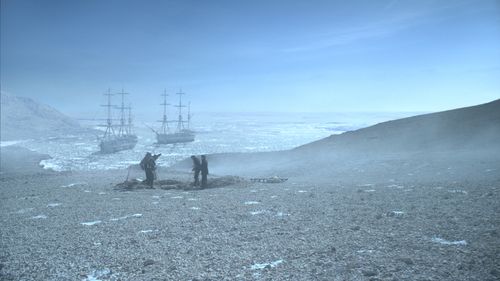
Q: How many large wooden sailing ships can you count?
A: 2